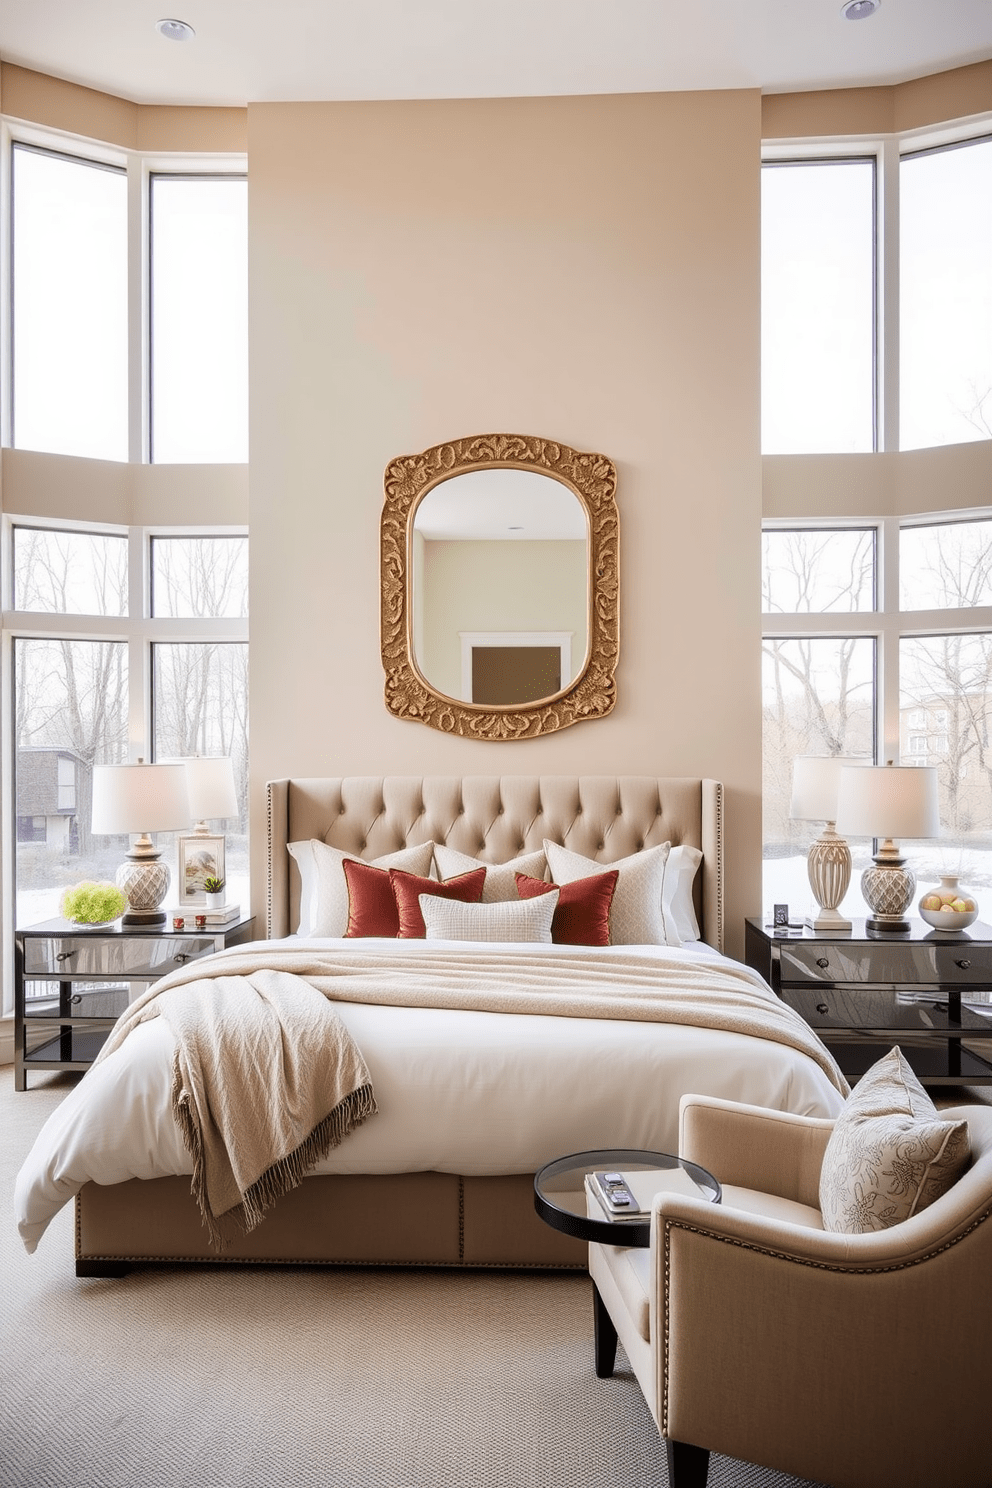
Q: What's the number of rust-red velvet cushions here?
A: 3